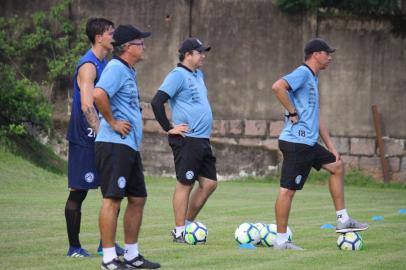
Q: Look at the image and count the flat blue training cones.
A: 4